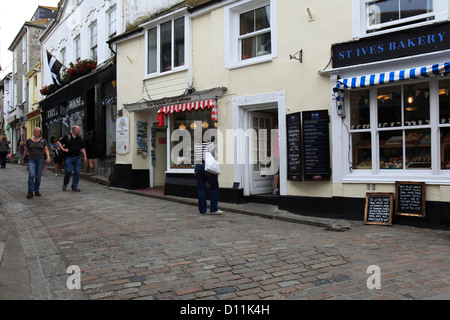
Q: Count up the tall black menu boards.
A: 2